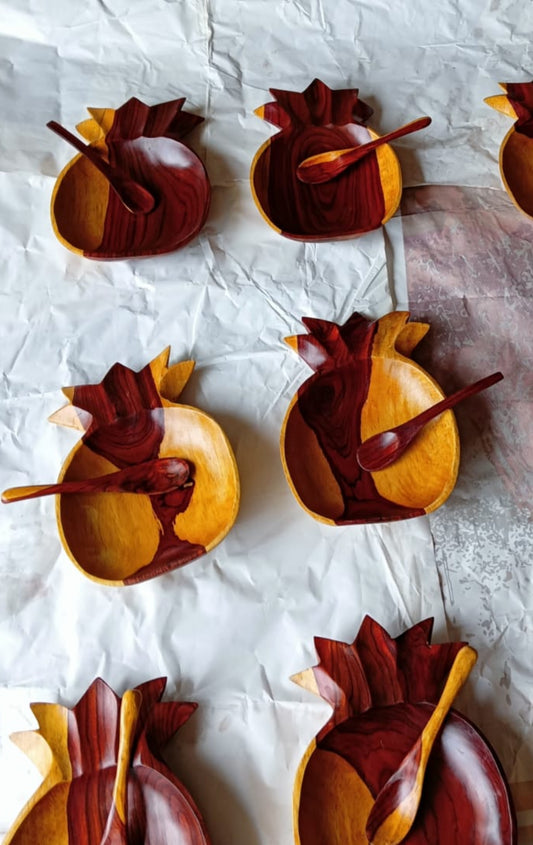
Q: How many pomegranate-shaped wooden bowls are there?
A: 7